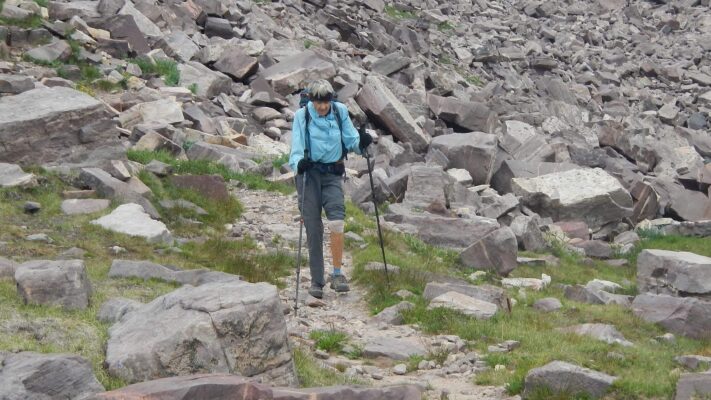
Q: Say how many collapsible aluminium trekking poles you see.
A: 2